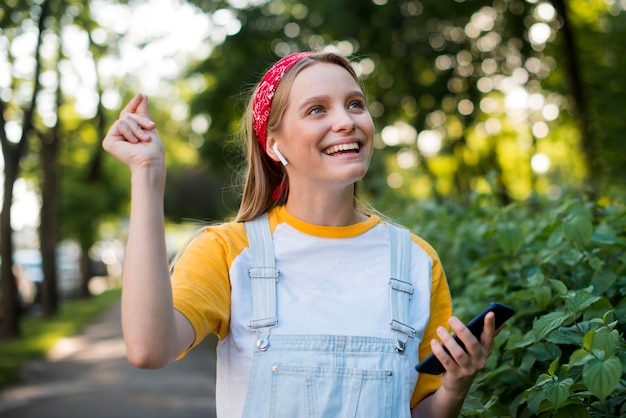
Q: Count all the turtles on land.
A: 0